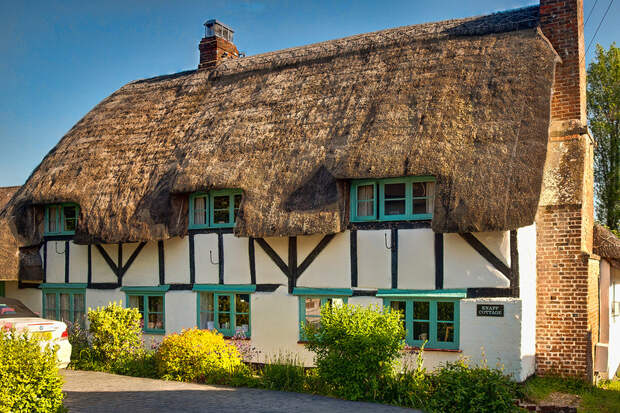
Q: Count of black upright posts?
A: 13